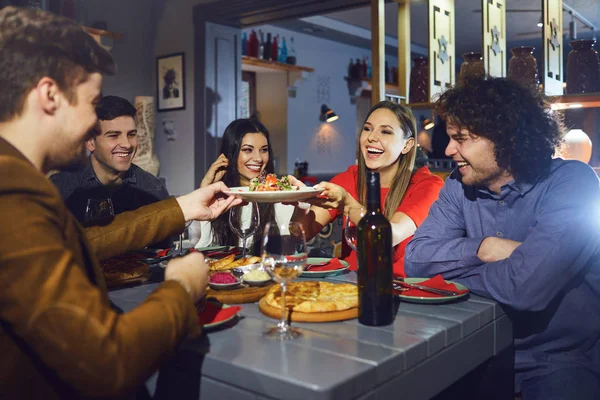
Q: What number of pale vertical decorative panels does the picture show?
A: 3